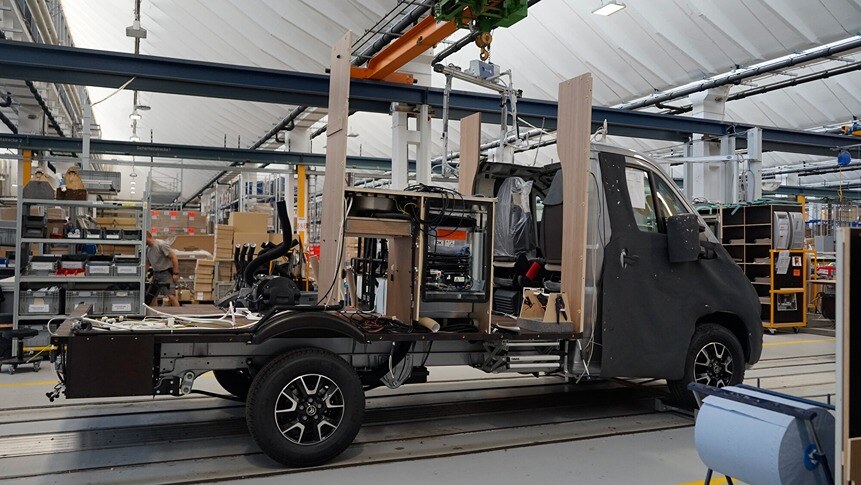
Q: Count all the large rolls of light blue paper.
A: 1